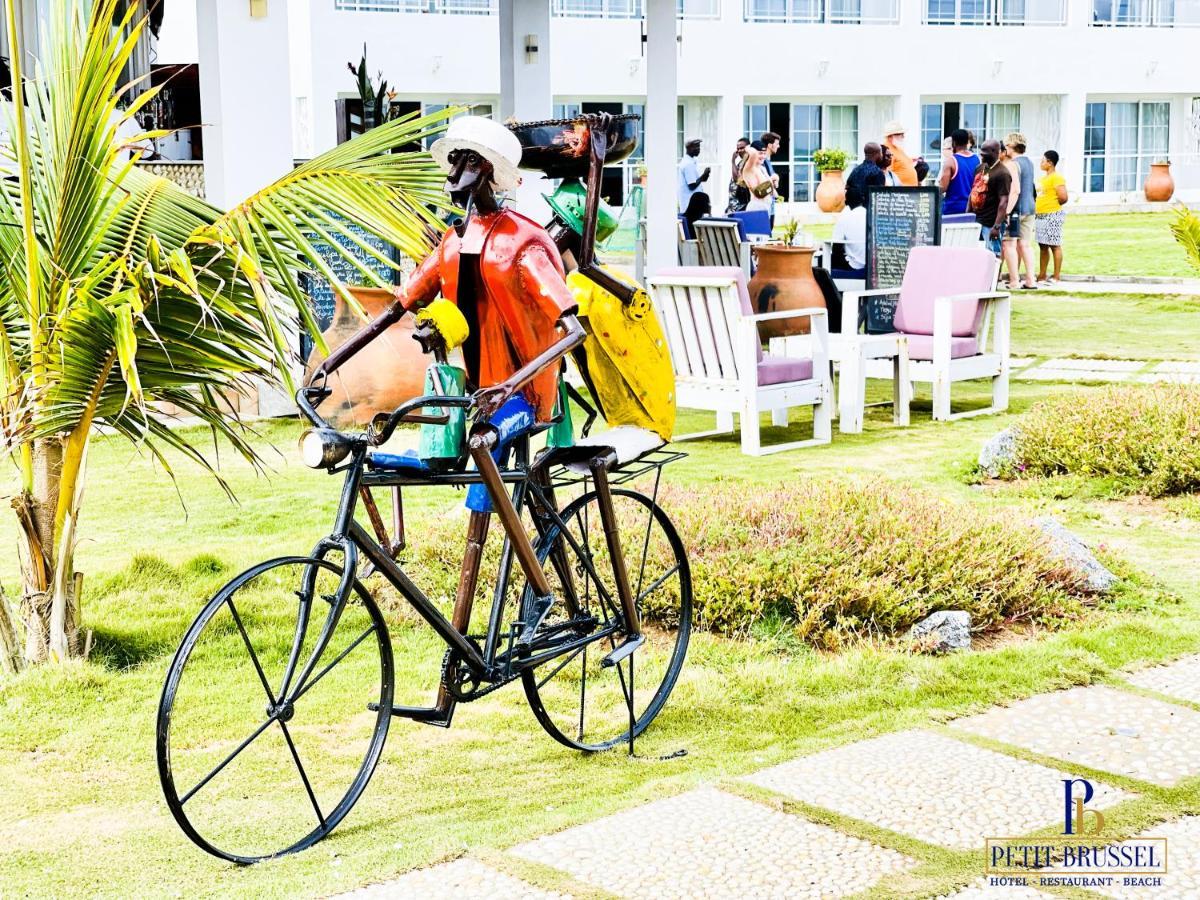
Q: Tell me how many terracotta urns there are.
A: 4